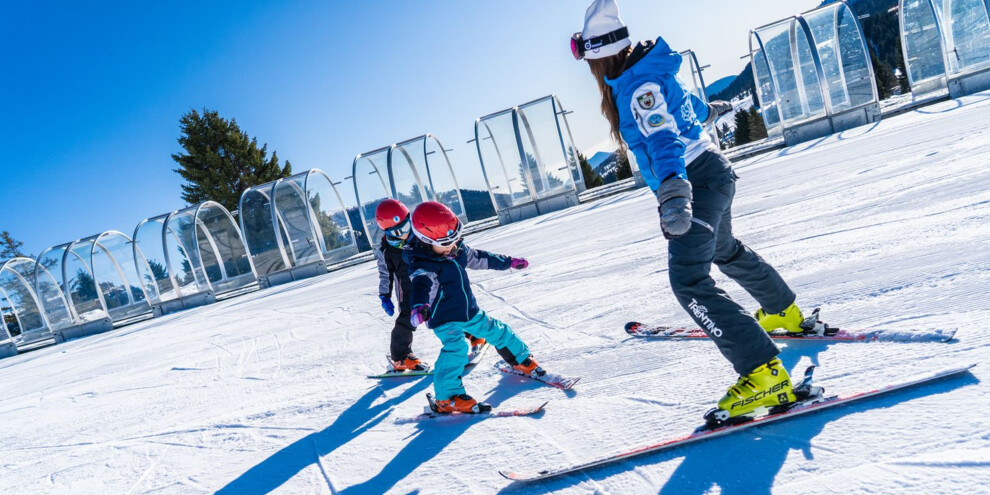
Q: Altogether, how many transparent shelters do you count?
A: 9